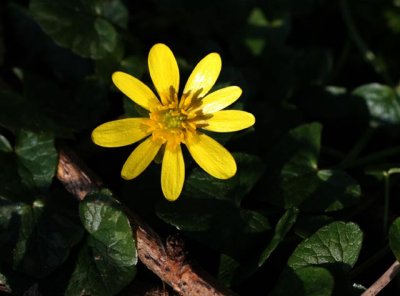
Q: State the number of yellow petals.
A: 9